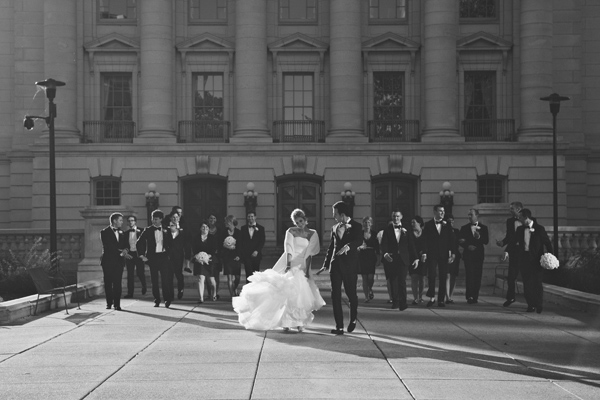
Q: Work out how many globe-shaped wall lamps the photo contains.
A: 4